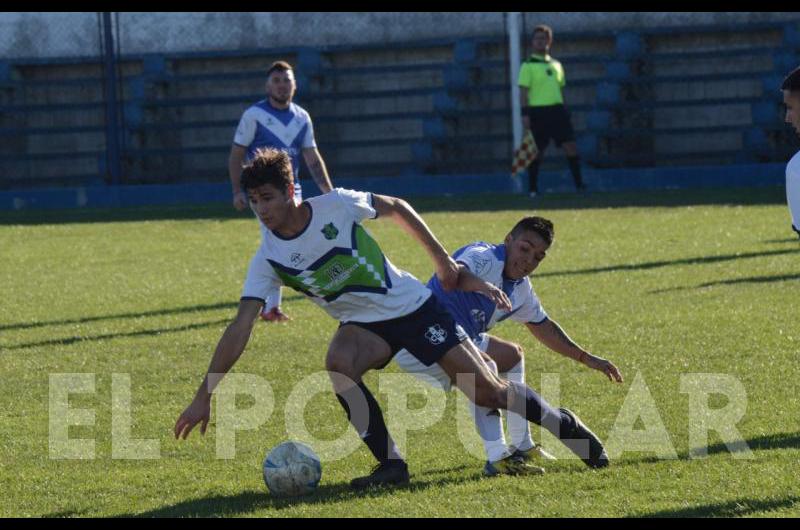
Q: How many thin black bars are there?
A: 2